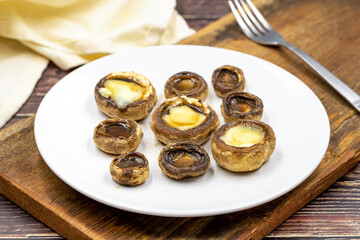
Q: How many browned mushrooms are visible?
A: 9